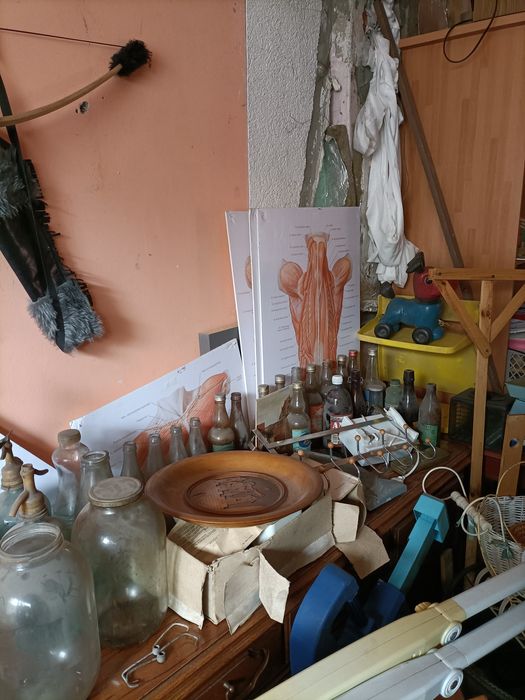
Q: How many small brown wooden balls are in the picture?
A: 9